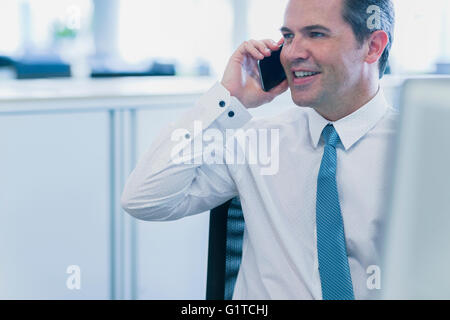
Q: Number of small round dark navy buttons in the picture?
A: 3